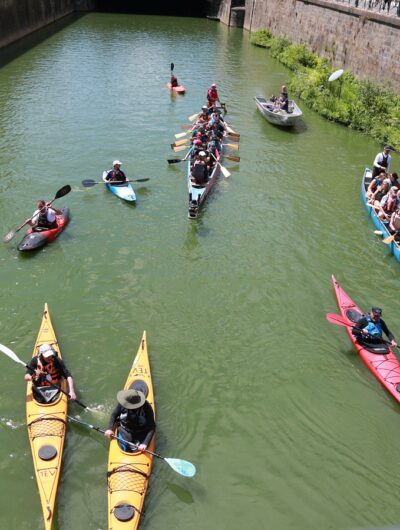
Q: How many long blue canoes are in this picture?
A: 2